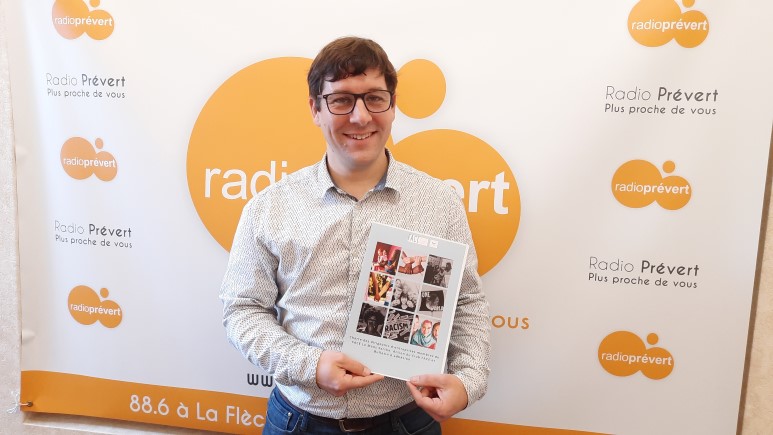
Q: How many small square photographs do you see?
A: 9